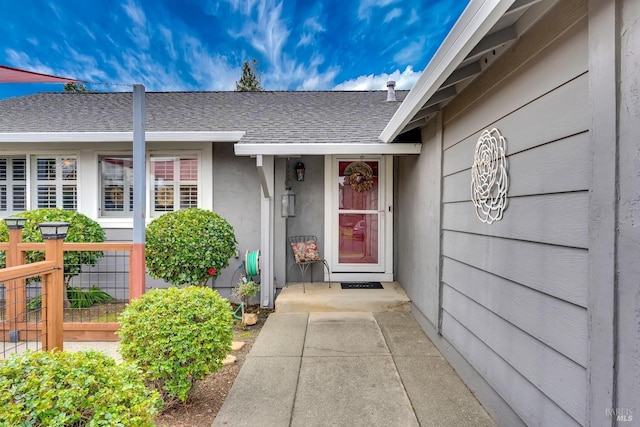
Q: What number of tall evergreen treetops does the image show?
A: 1